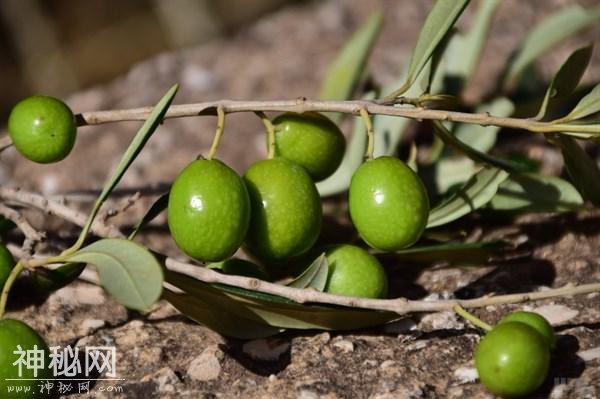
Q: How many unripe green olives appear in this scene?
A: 10